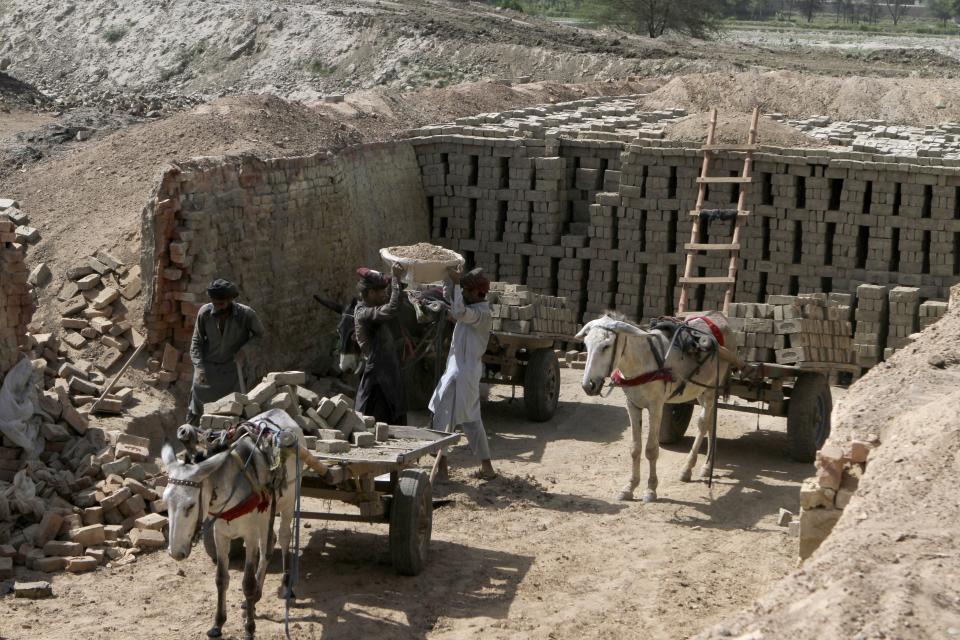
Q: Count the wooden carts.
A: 3